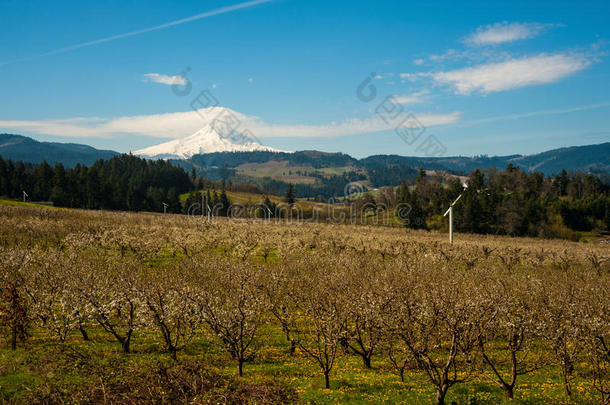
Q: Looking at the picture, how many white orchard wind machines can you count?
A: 5